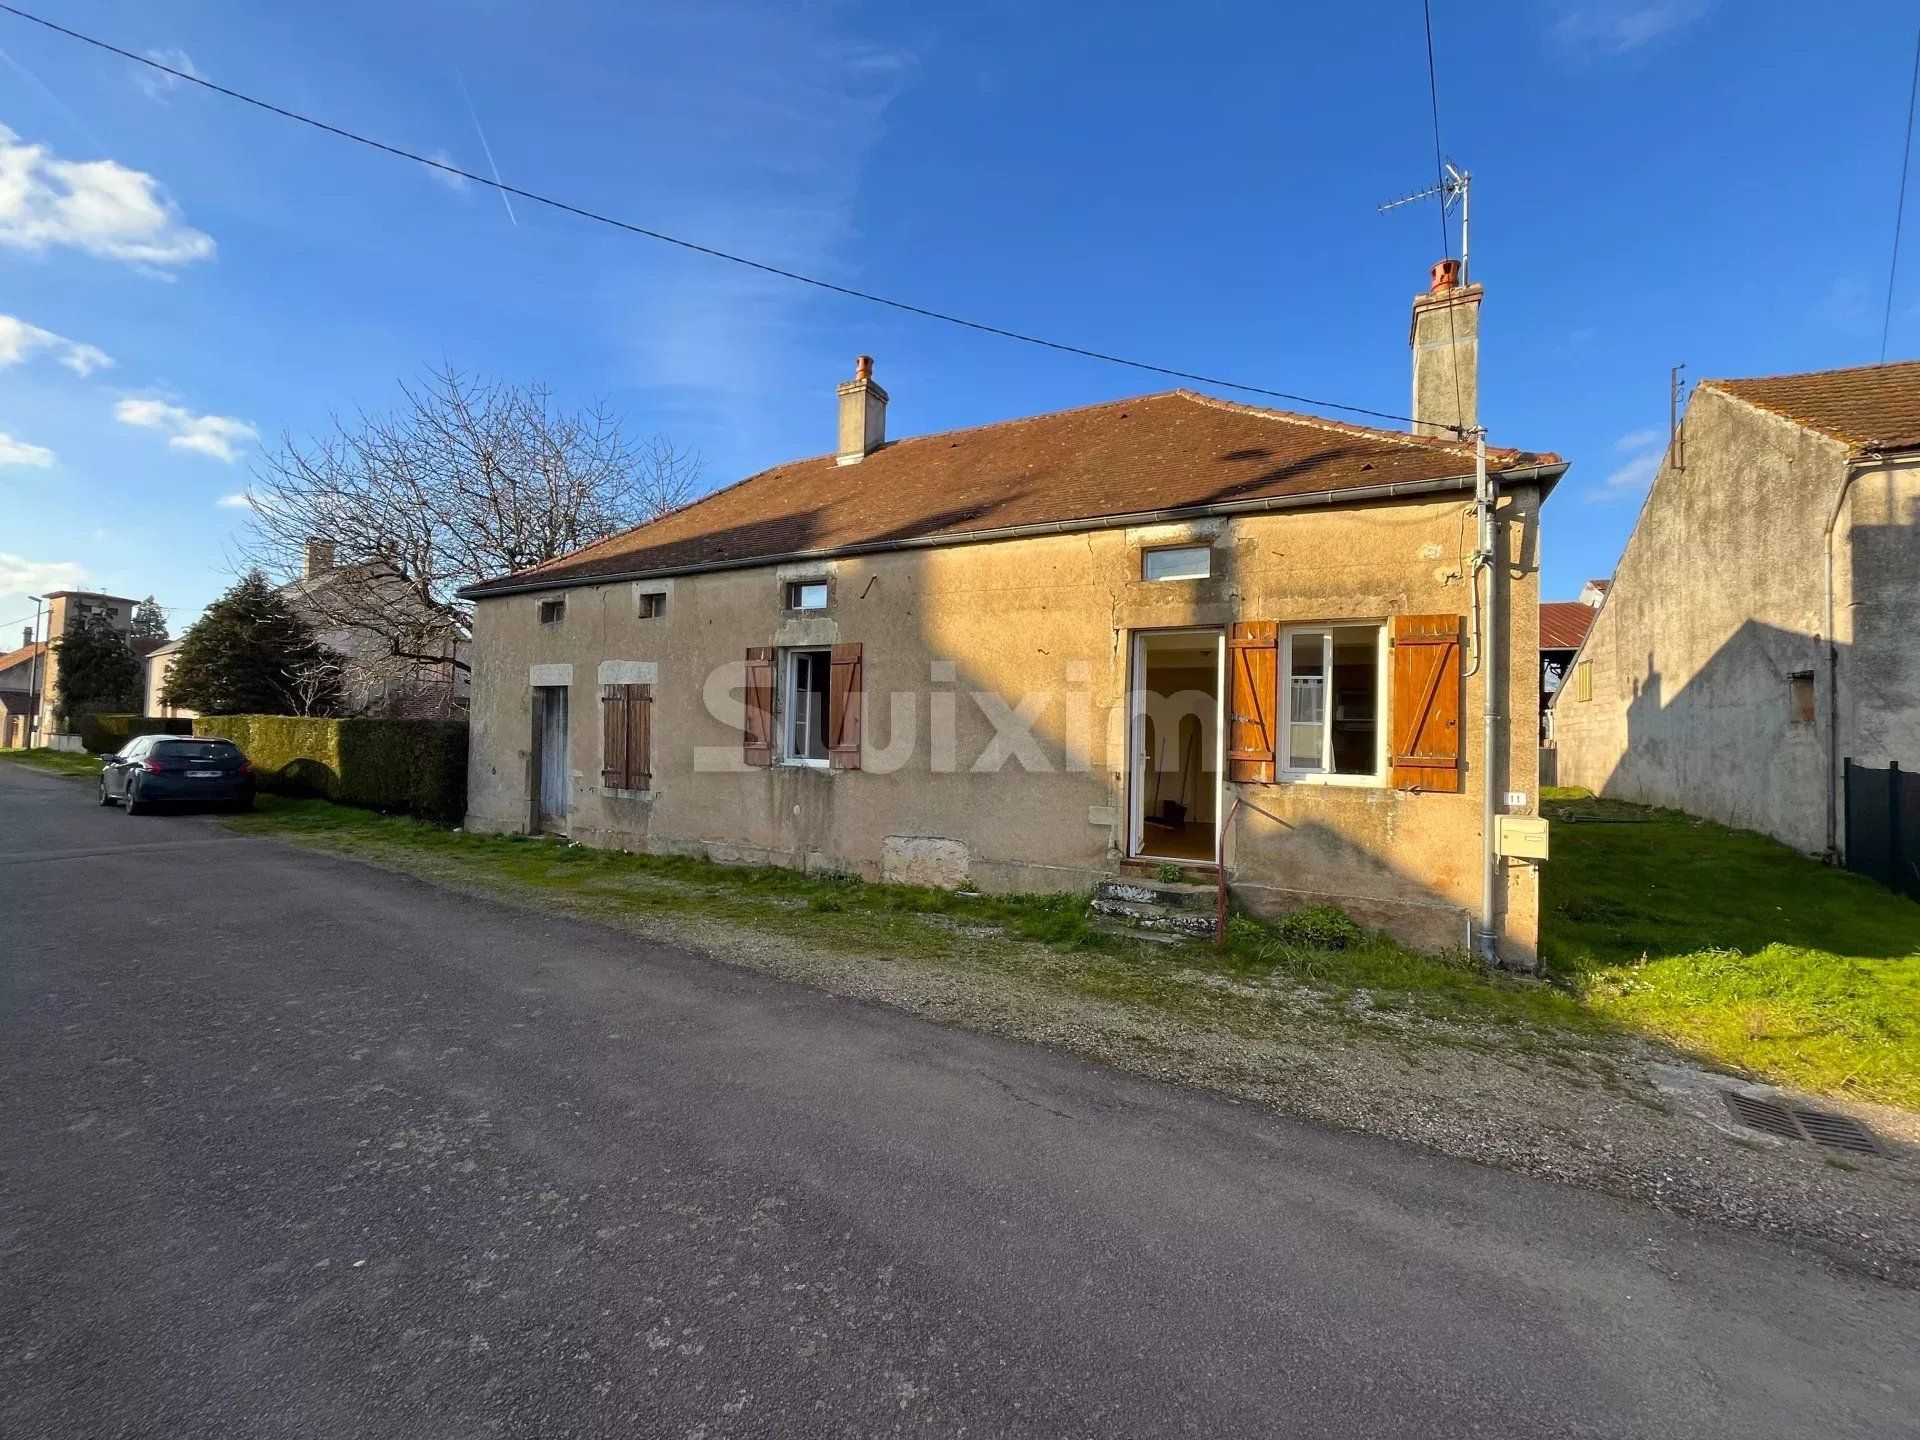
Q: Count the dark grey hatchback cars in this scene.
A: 1